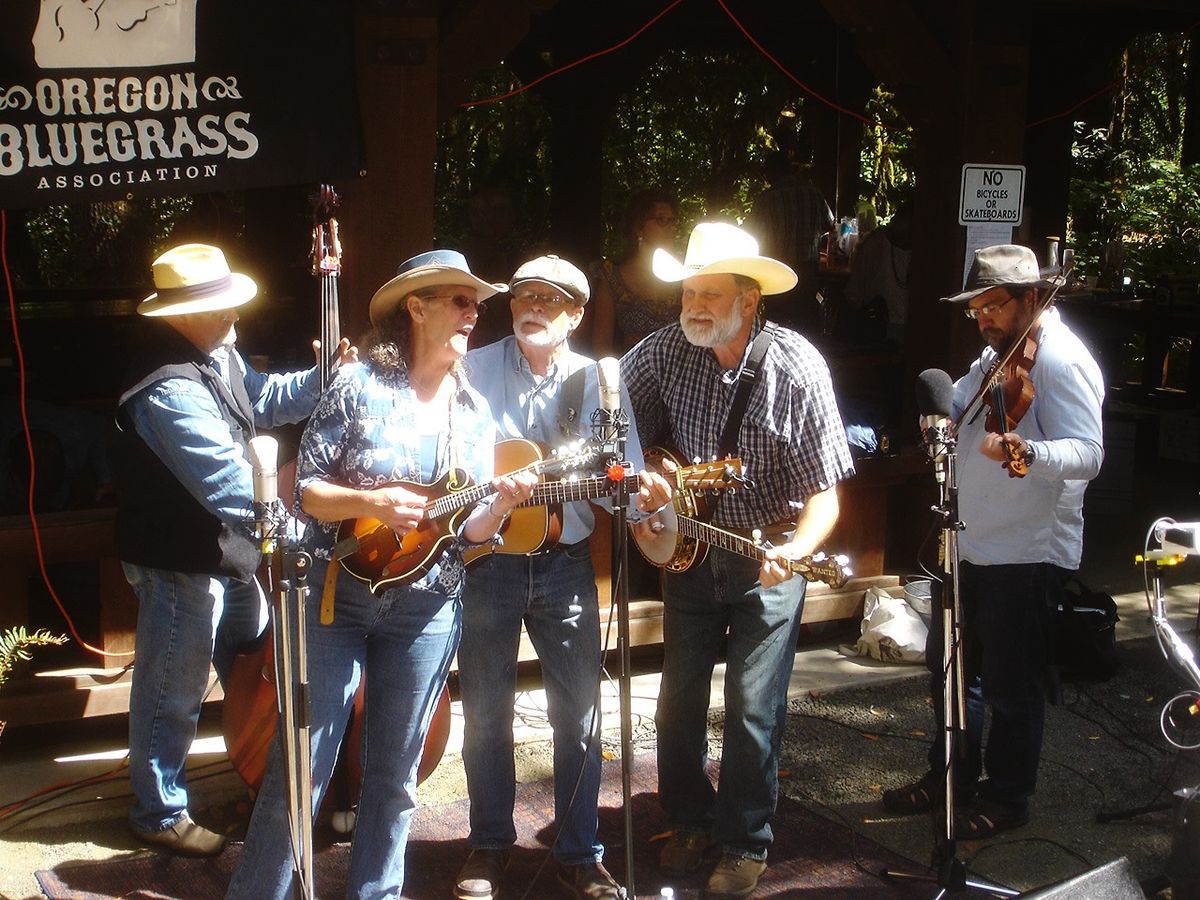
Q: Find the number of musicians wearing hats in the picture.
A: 5